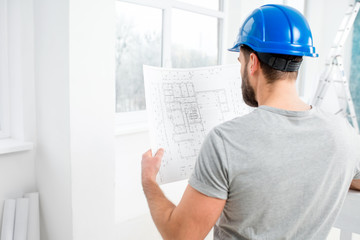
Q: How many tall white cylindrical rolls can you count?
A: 3